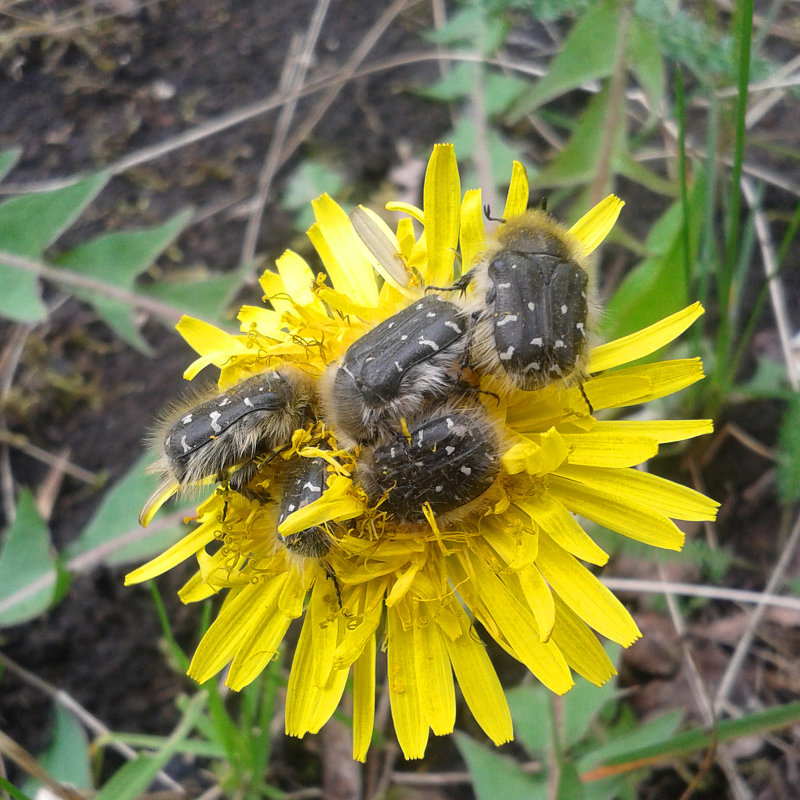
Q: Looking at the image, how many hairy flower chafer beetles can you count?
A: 5